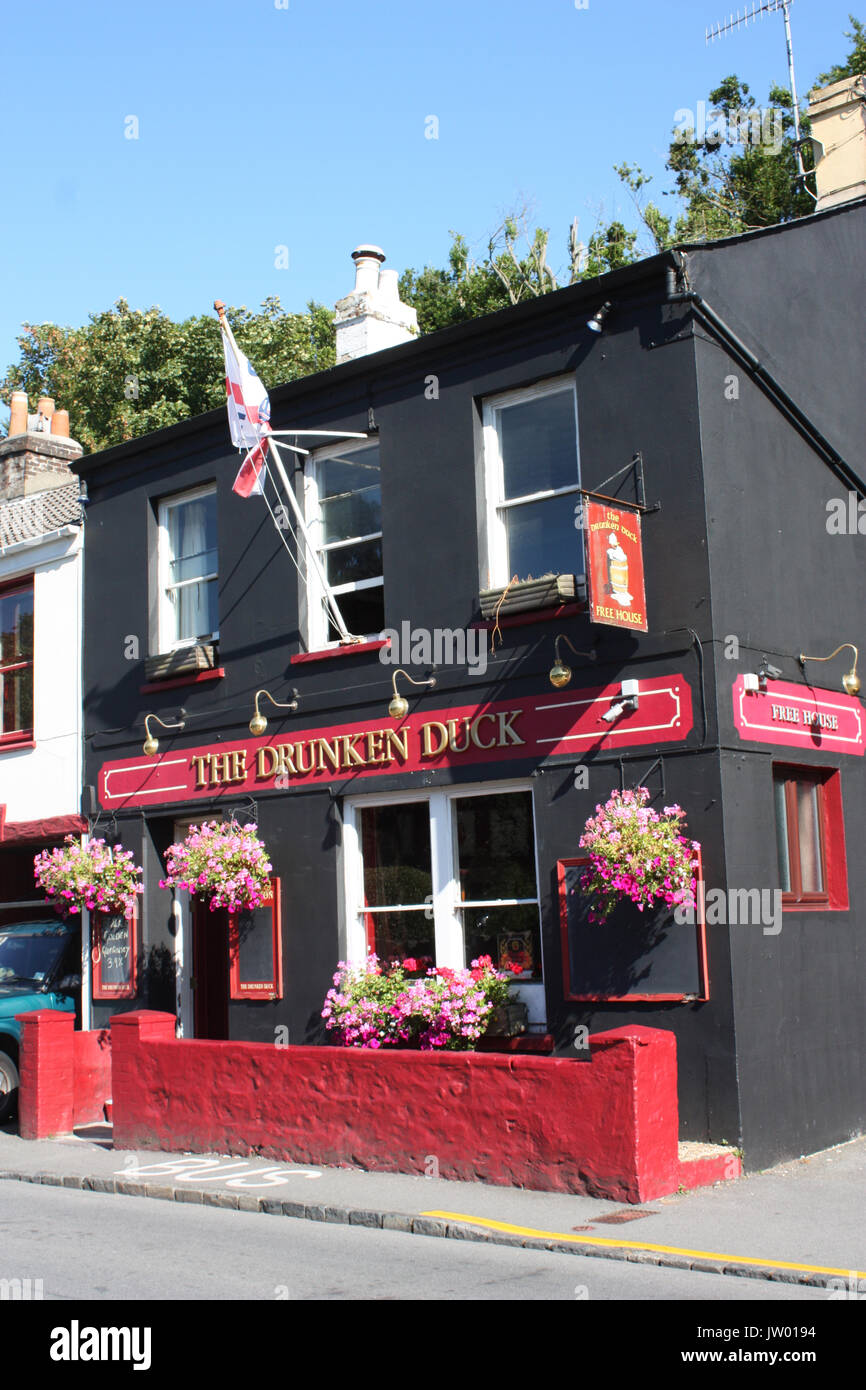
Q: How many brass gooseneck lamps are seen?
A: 5